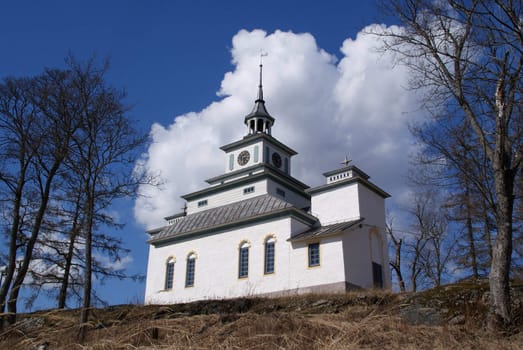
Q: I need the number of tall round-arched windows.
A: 4